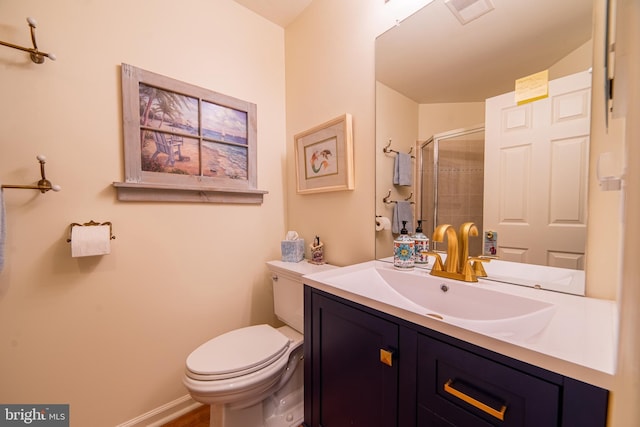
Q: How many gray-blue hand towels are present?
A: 2